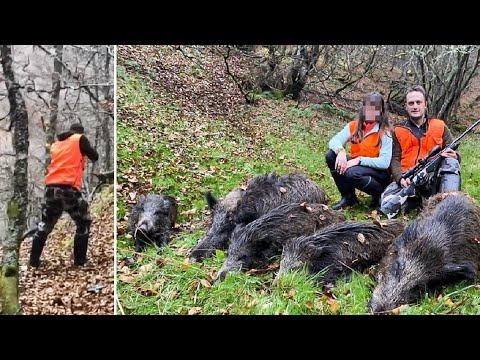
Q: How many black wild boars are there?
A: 5